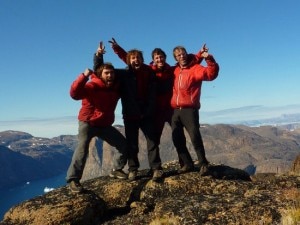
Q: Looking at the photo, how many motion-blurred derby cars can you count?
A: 0